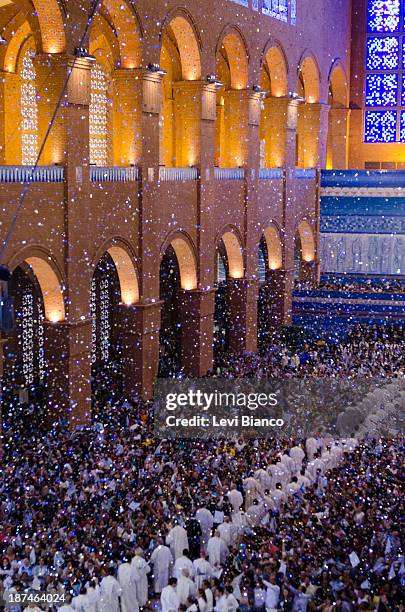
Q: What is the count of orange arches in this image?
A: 13